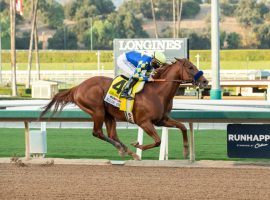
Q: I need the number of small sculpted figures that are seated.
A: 0